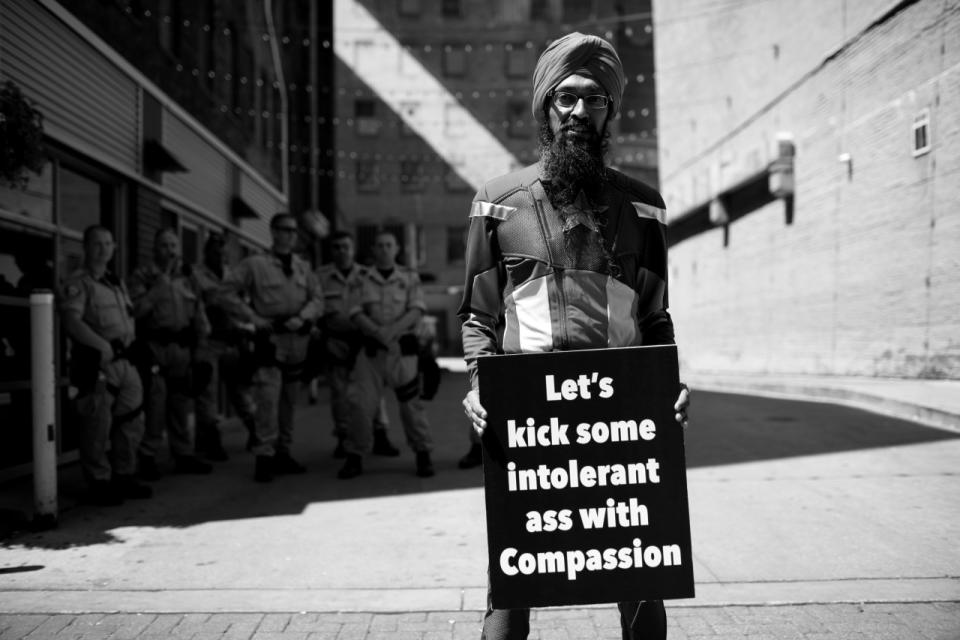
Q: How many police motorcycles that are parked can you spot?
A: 0